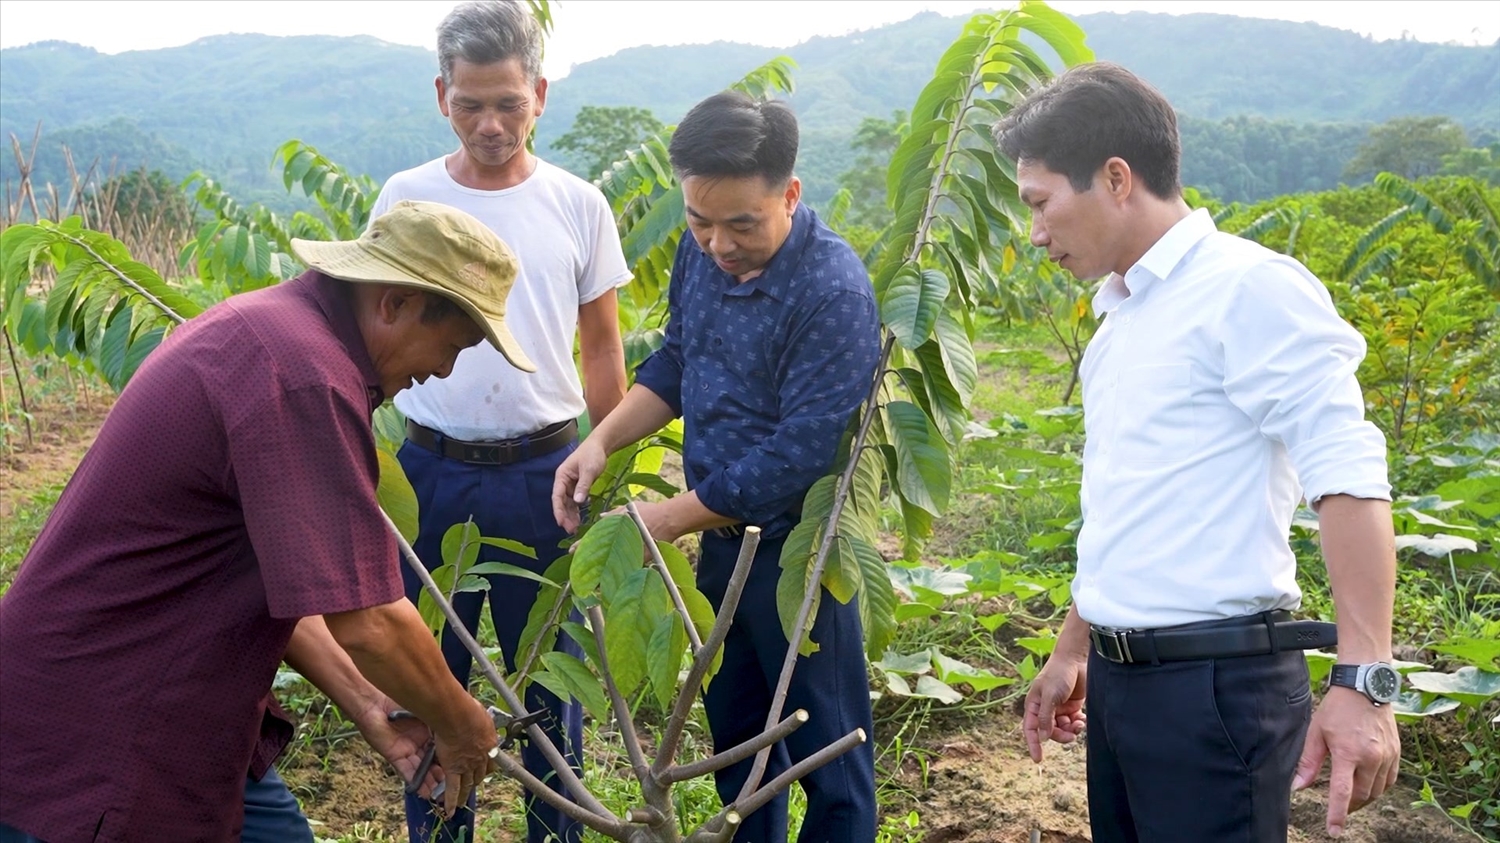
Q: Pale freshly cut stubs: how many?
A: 6